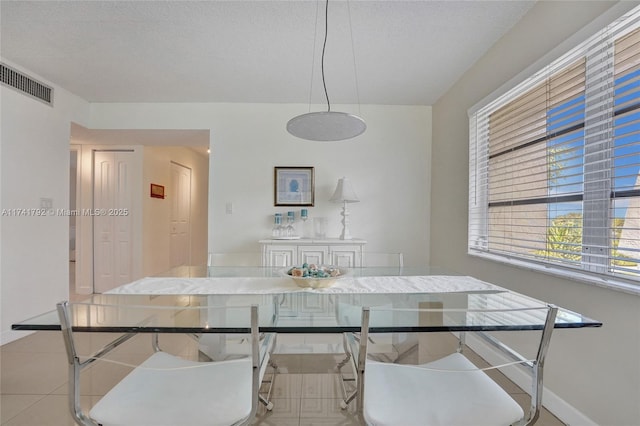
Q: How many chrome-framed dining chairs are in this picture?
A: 4